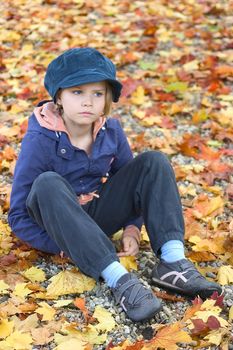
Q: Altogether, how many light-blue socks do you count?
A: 2